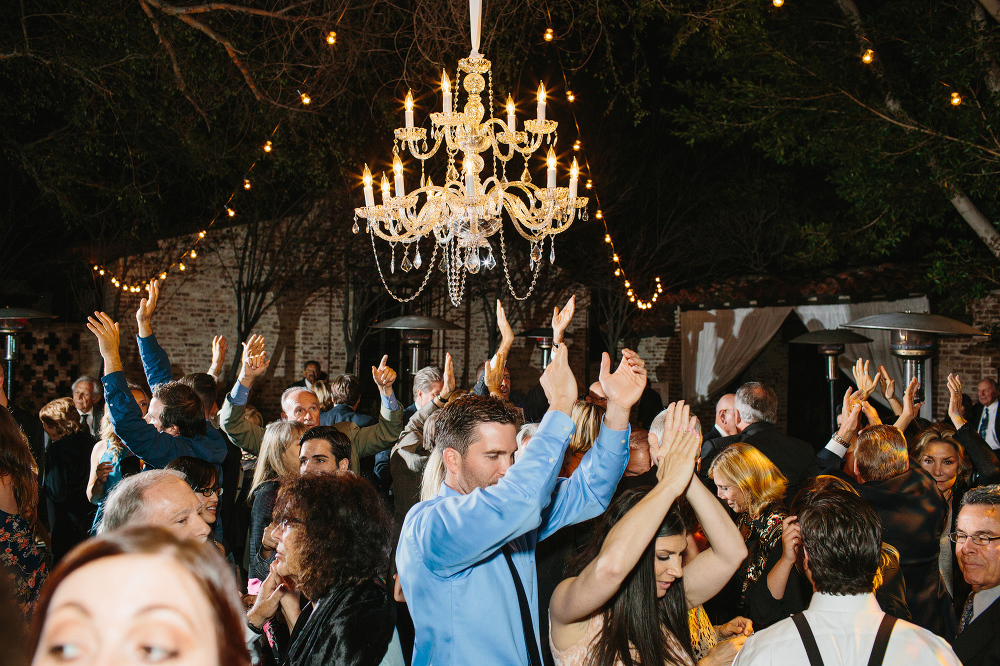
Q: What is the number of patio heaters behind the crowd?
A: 5